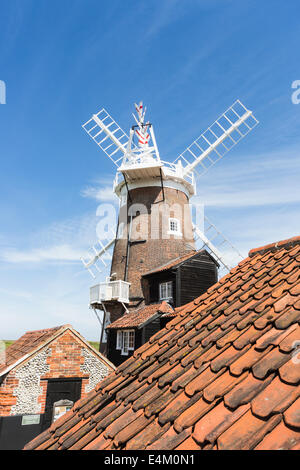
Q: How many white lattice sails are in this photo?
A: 4